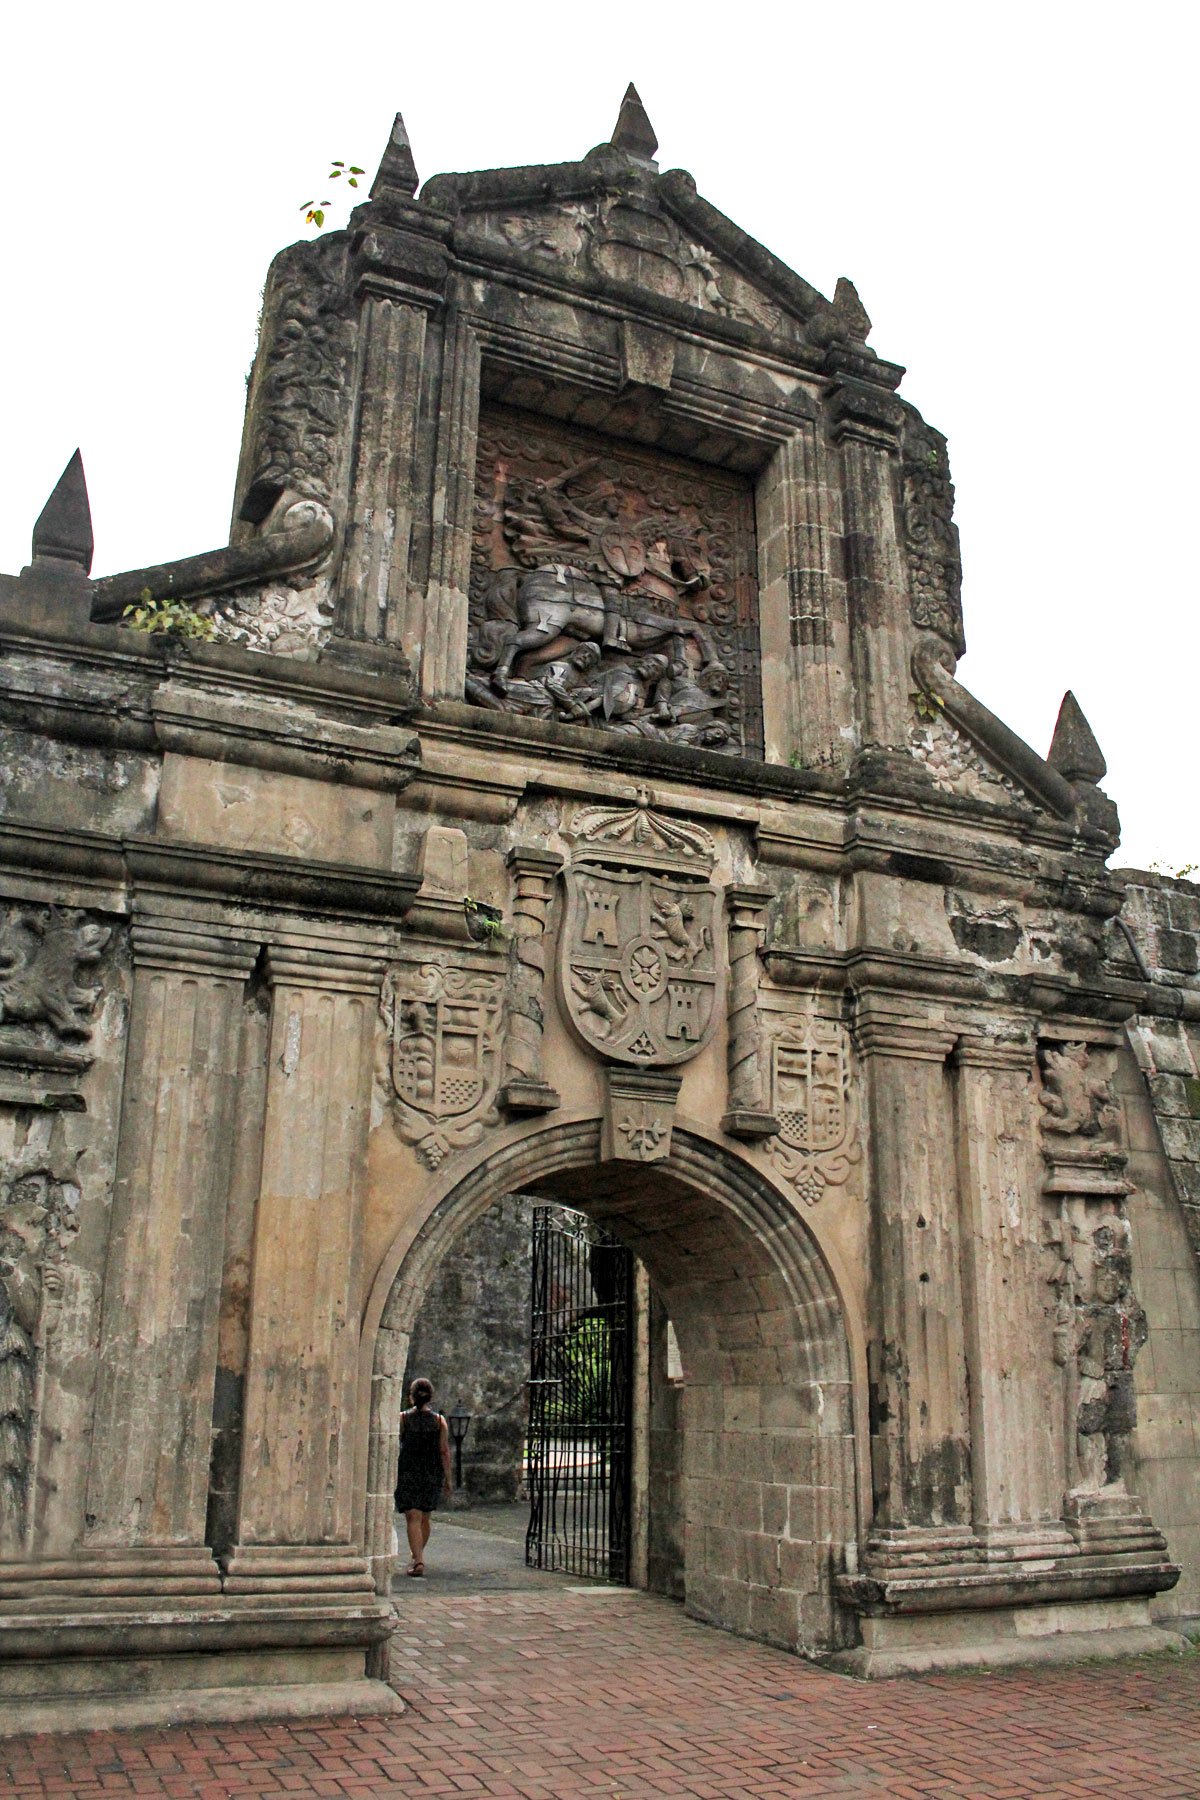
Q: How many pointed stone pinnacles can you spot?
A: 5